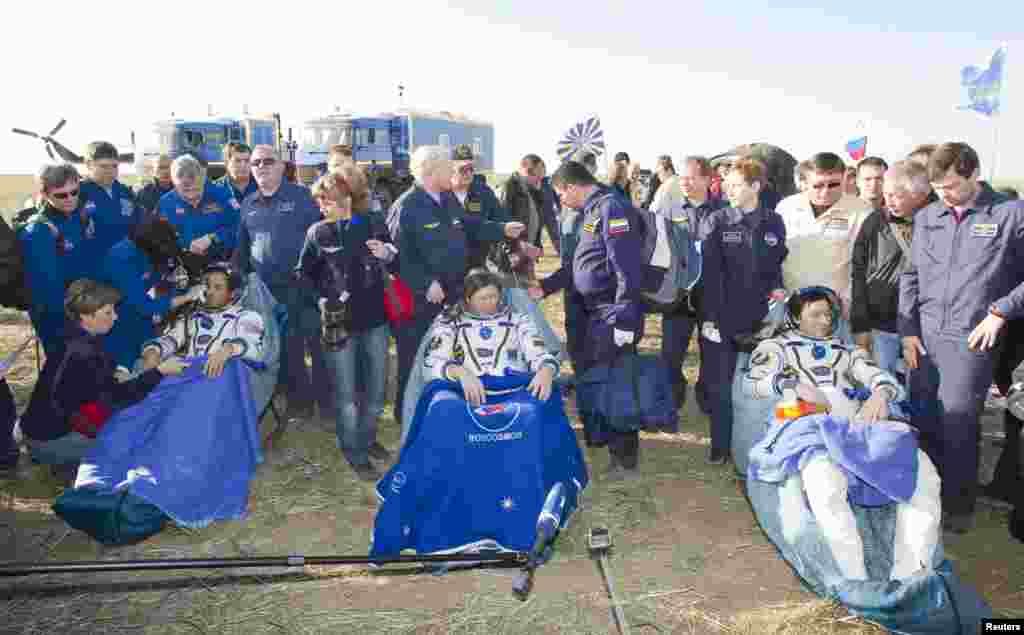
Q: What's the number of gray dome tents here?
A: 1